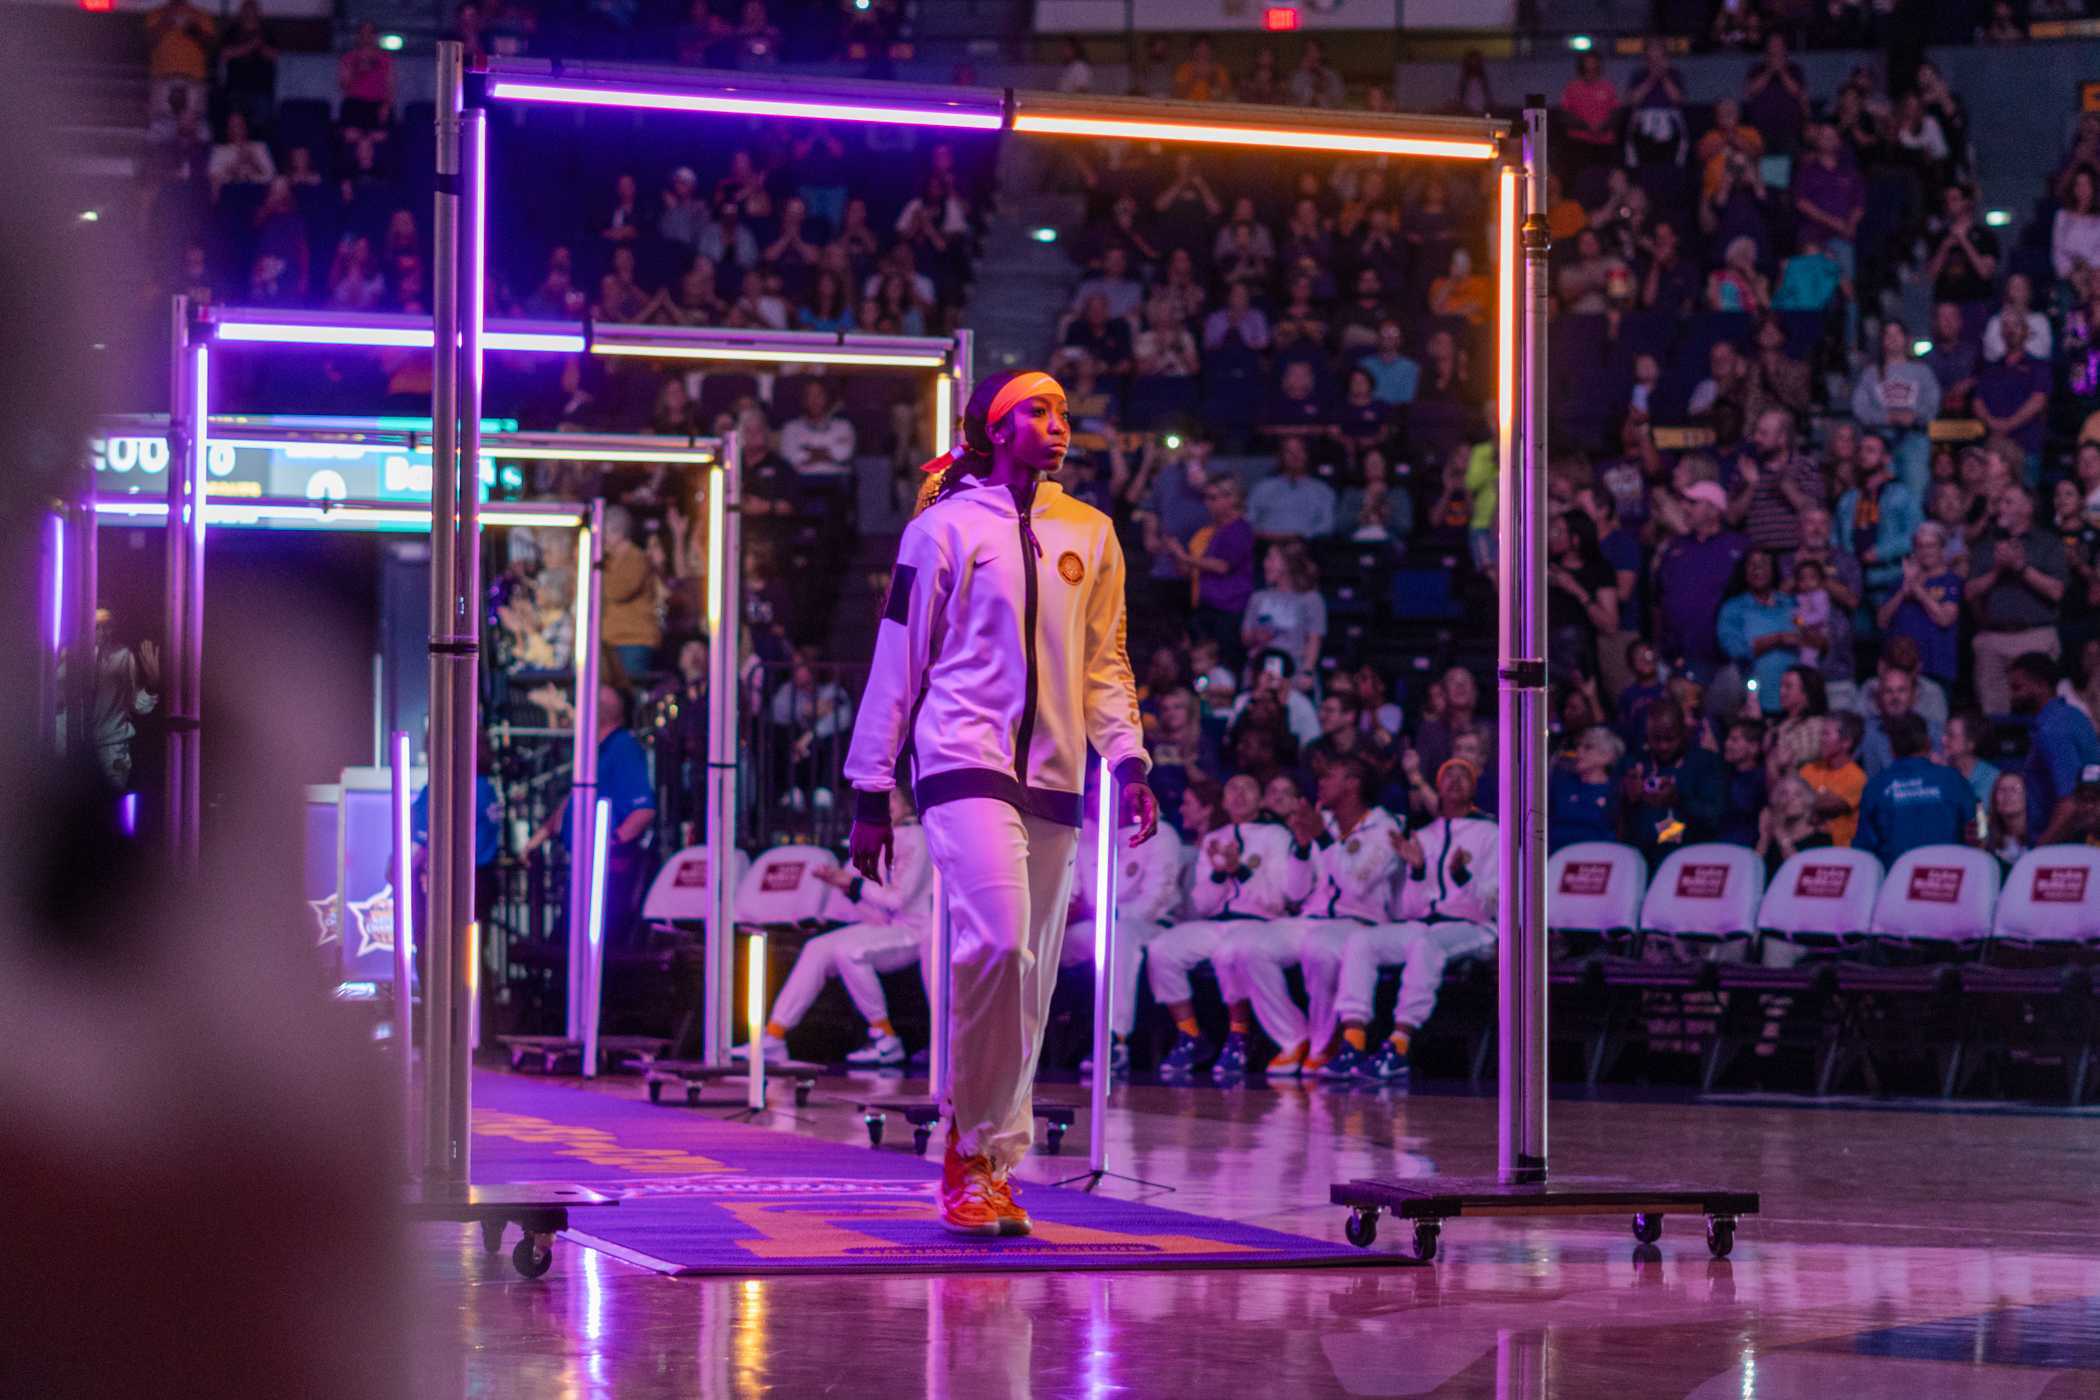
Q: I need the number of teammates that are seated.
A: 5